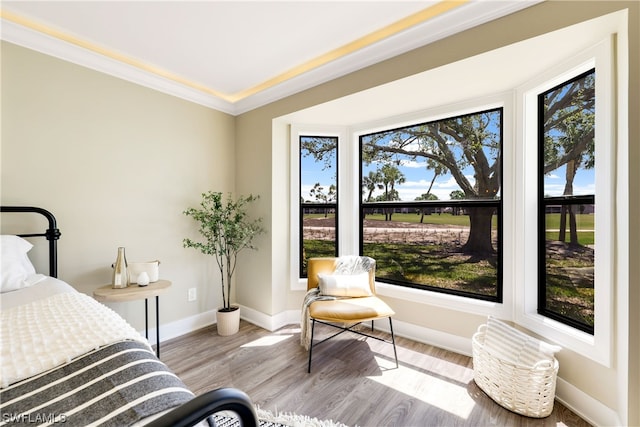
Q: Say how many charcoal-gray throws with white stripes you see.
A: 1